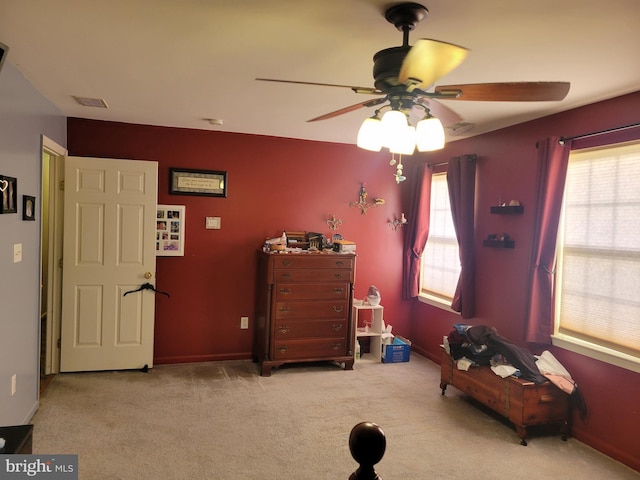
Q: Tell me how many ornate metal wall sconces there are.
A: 3